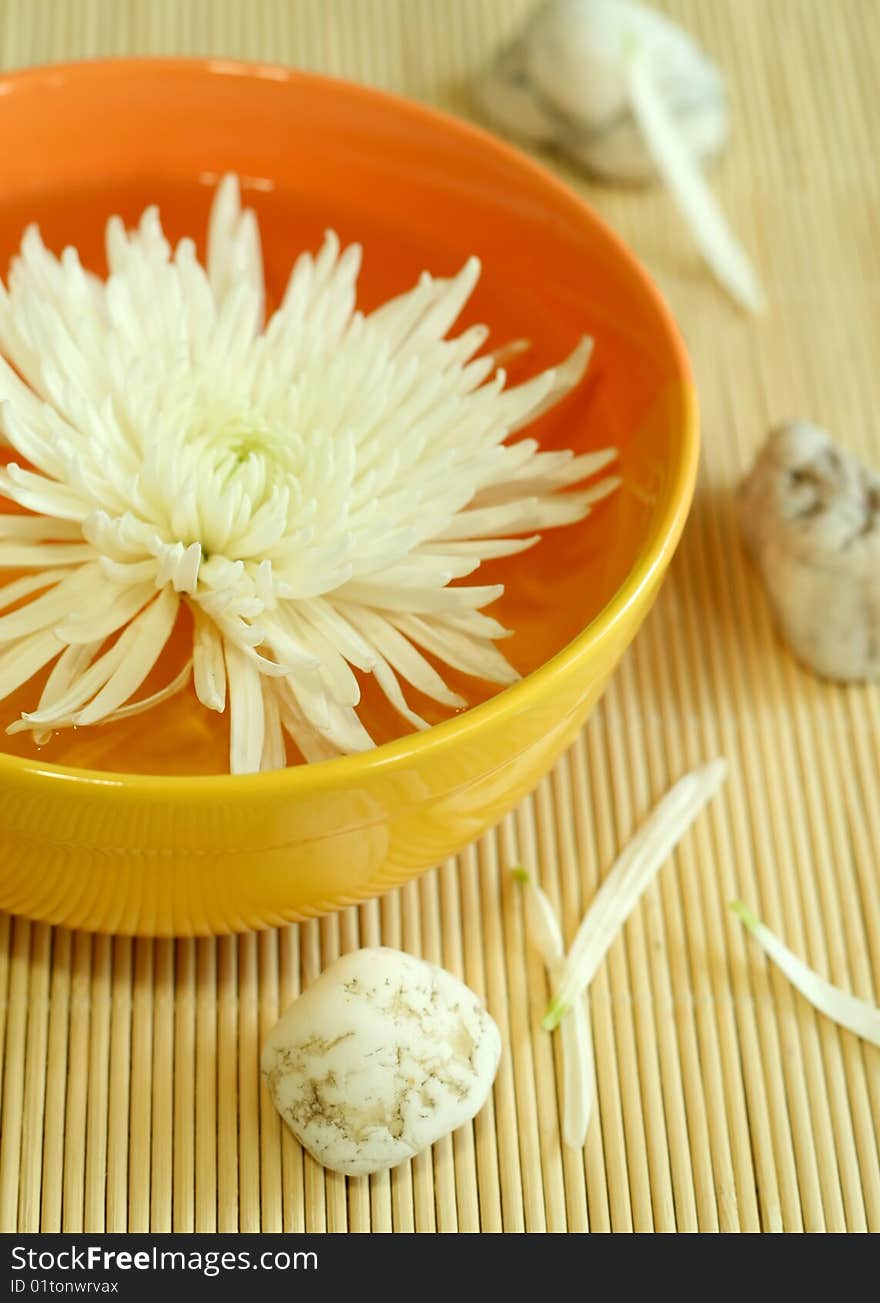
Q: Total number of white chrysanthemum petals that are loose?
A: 4